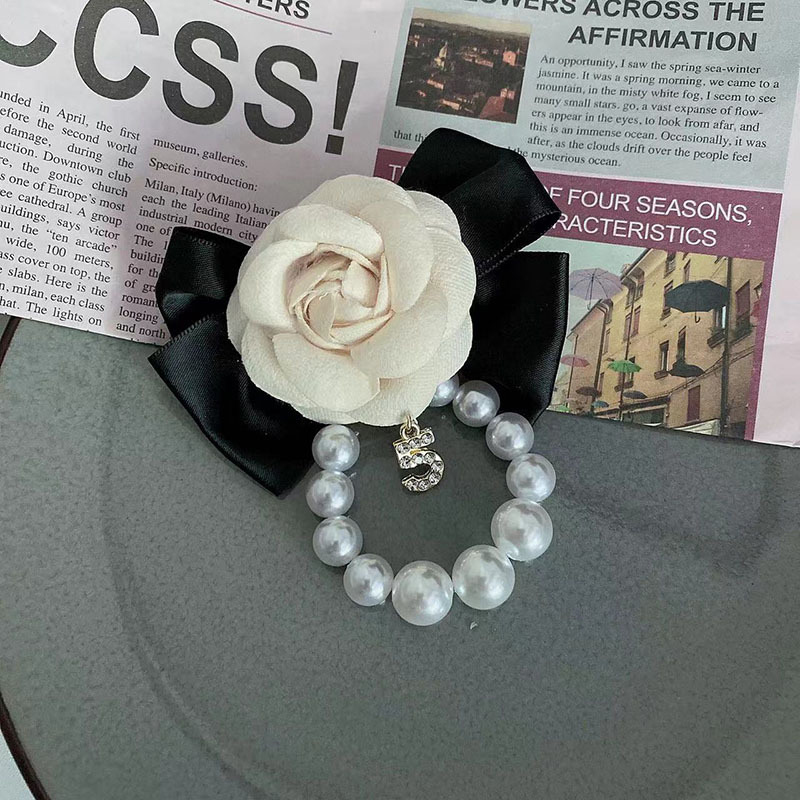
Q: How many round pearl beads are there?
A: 11